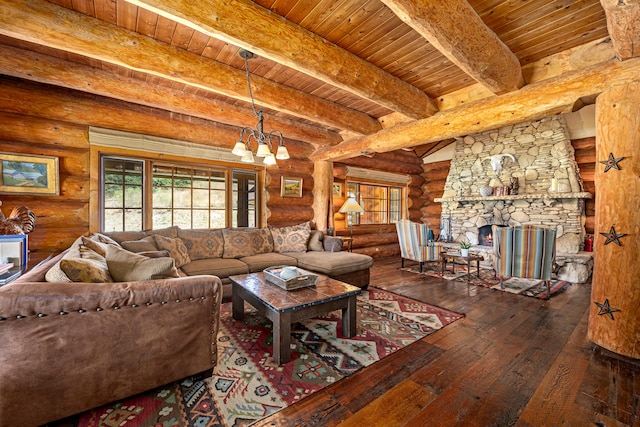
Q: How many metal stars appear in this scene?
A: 3